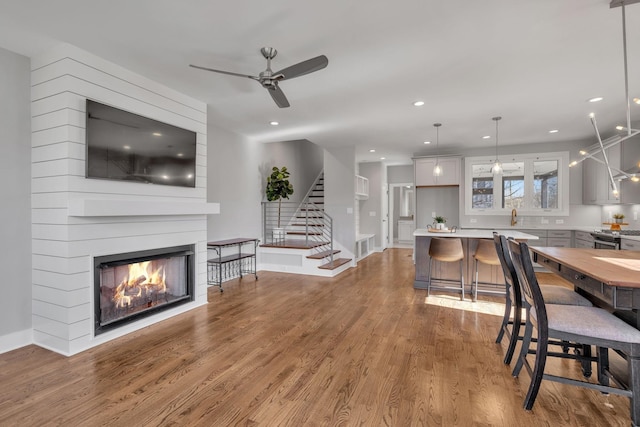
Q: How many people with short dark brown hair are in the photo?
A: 0